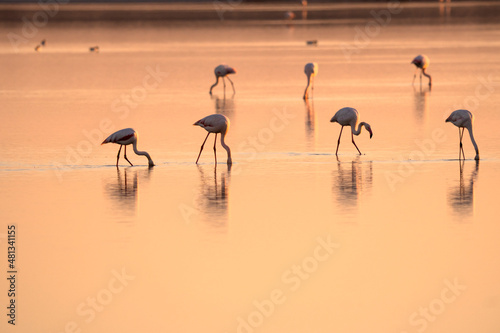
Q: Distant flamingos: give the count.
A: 3